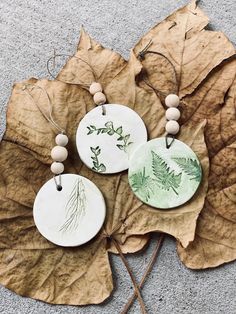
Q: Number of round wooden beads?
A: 8